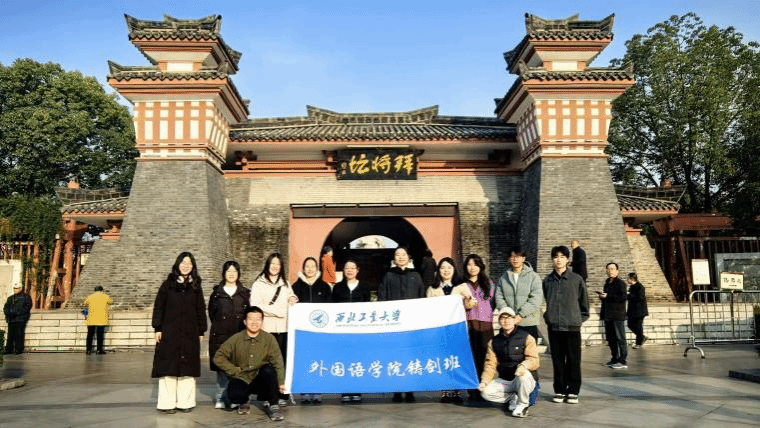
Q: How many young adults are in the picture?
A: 12